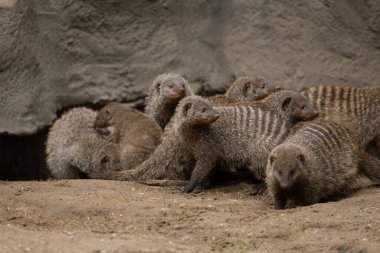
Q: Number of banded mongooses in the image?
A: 8